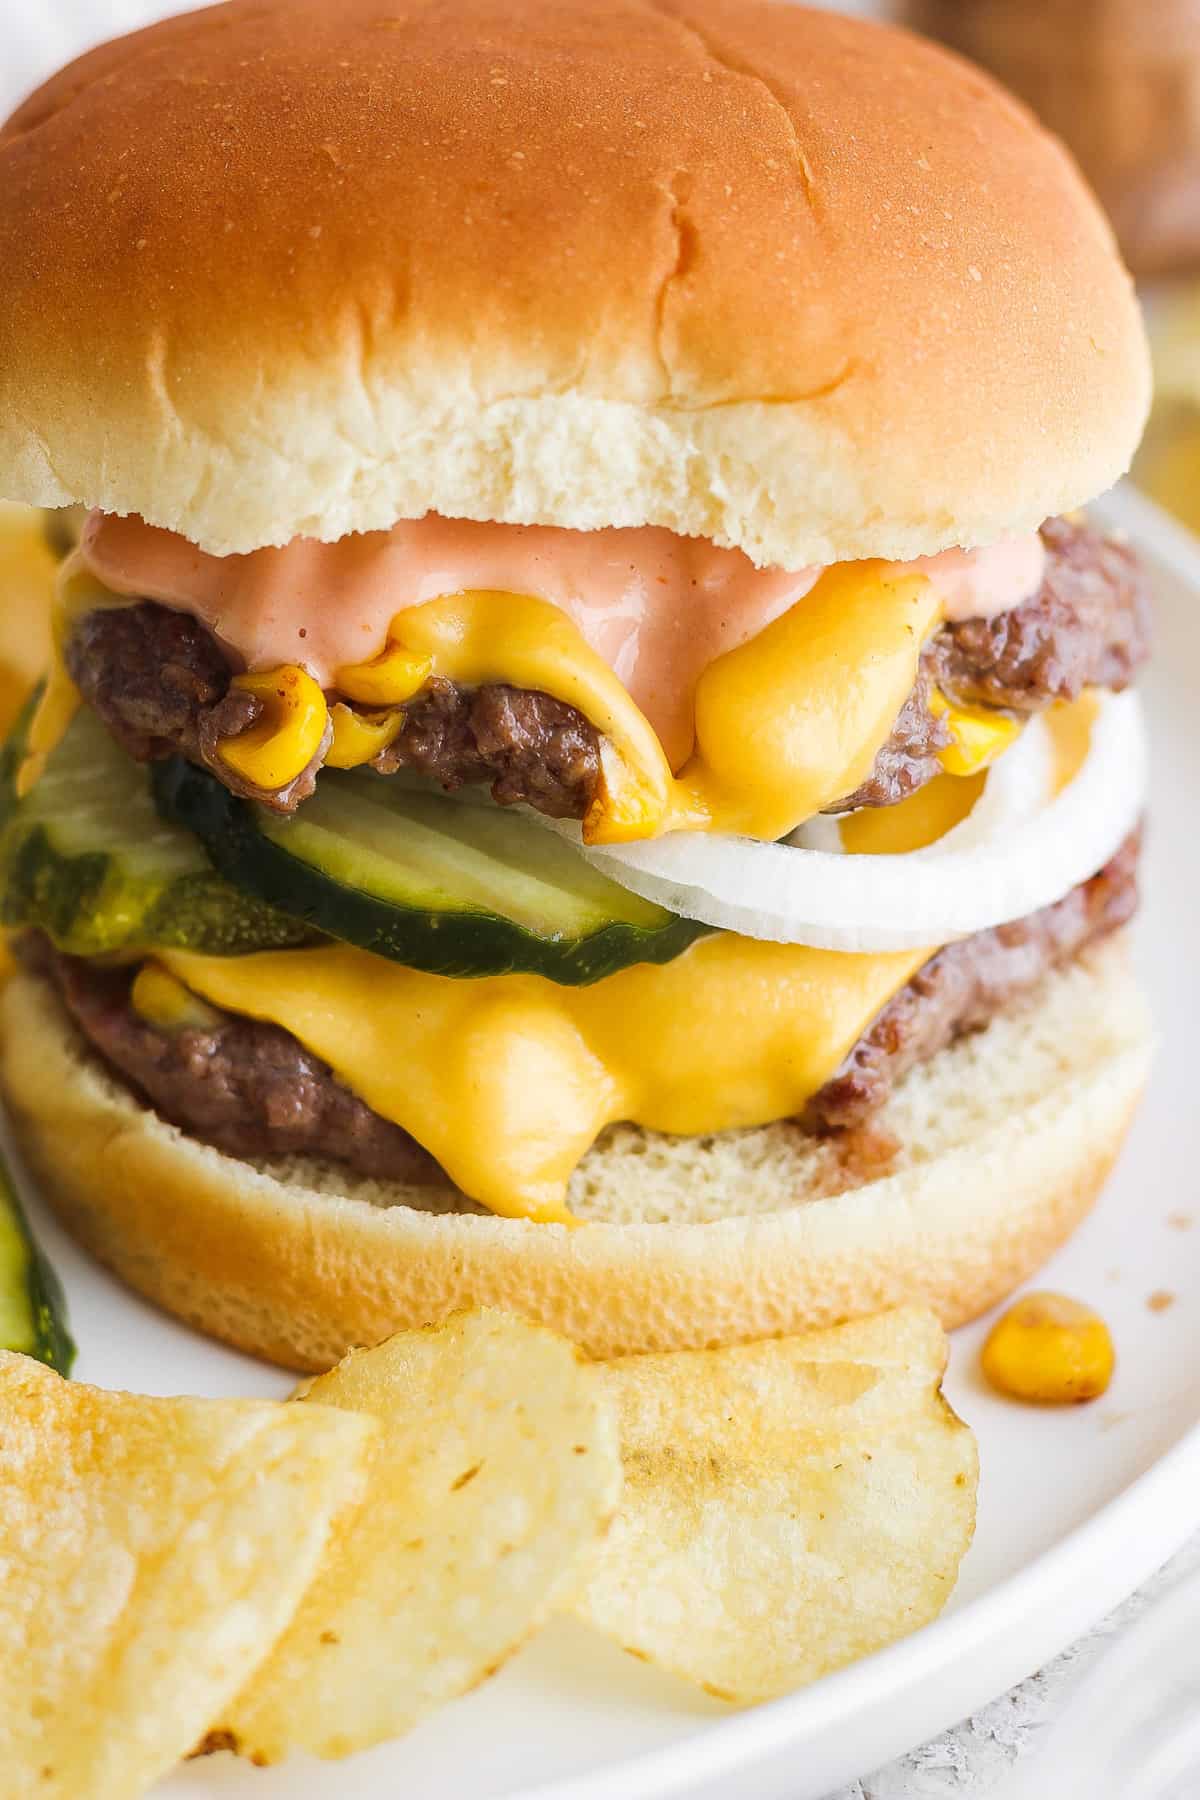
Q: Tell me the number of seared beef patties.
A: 2